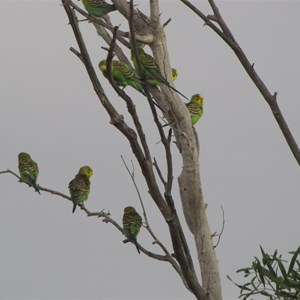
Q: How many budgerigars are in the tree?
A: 8